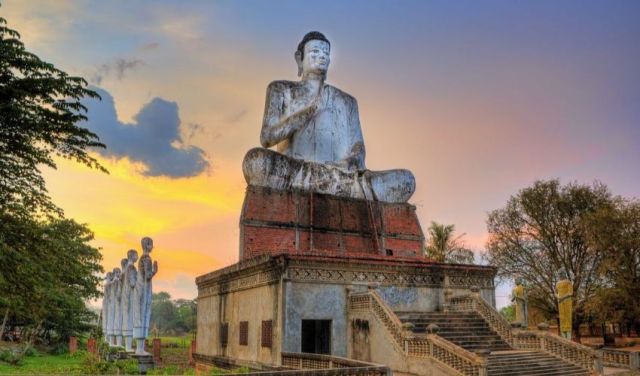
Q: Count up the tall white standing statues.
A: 5